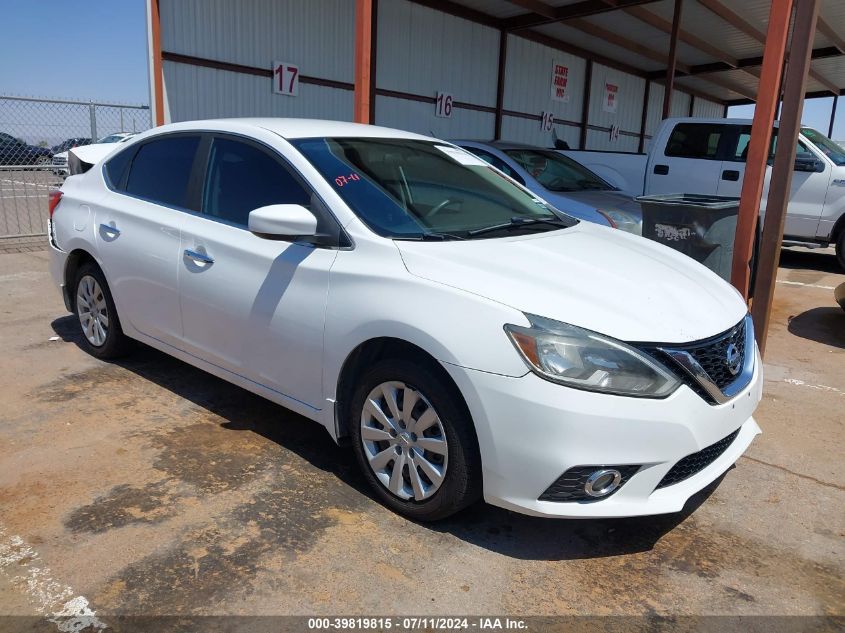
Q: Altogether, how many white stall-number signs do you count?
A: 4